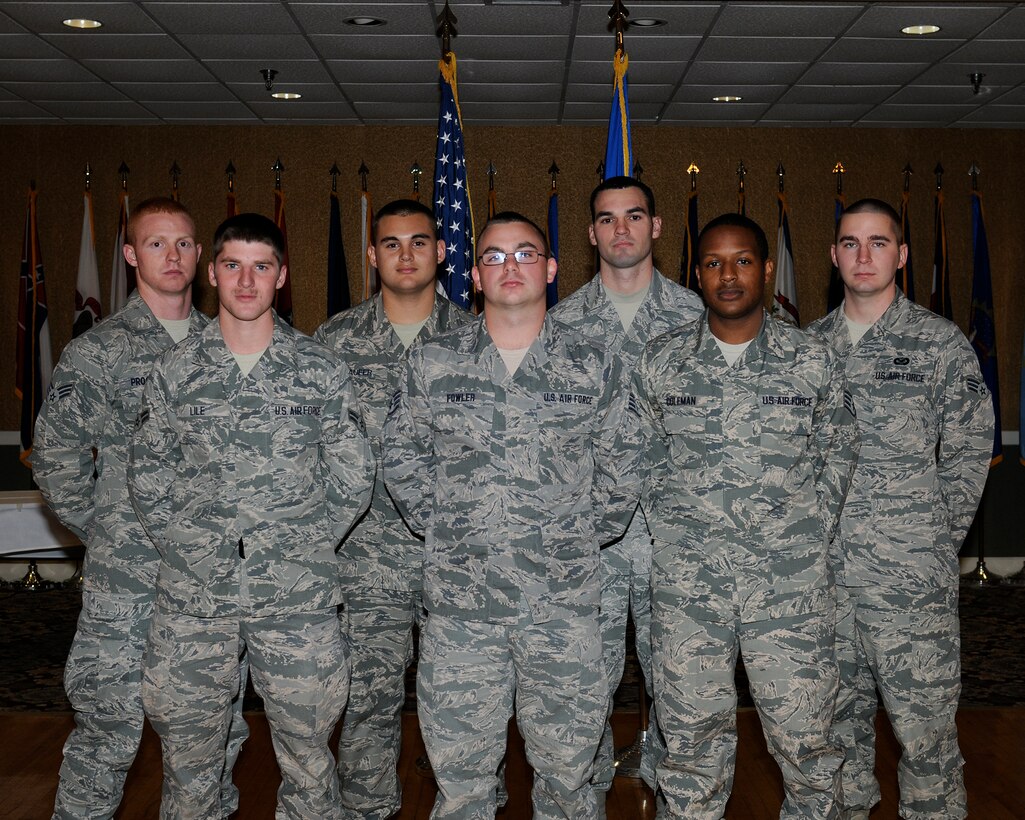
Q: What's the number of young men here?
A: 7